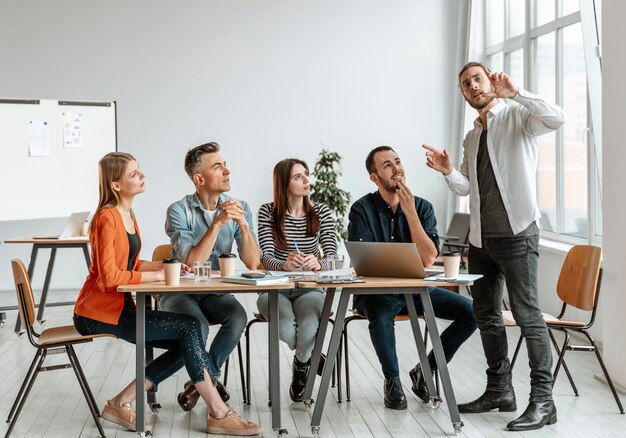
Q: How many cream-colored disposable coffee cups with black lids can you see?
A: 3